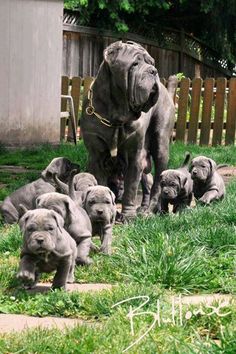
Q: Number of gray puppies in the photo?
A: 7